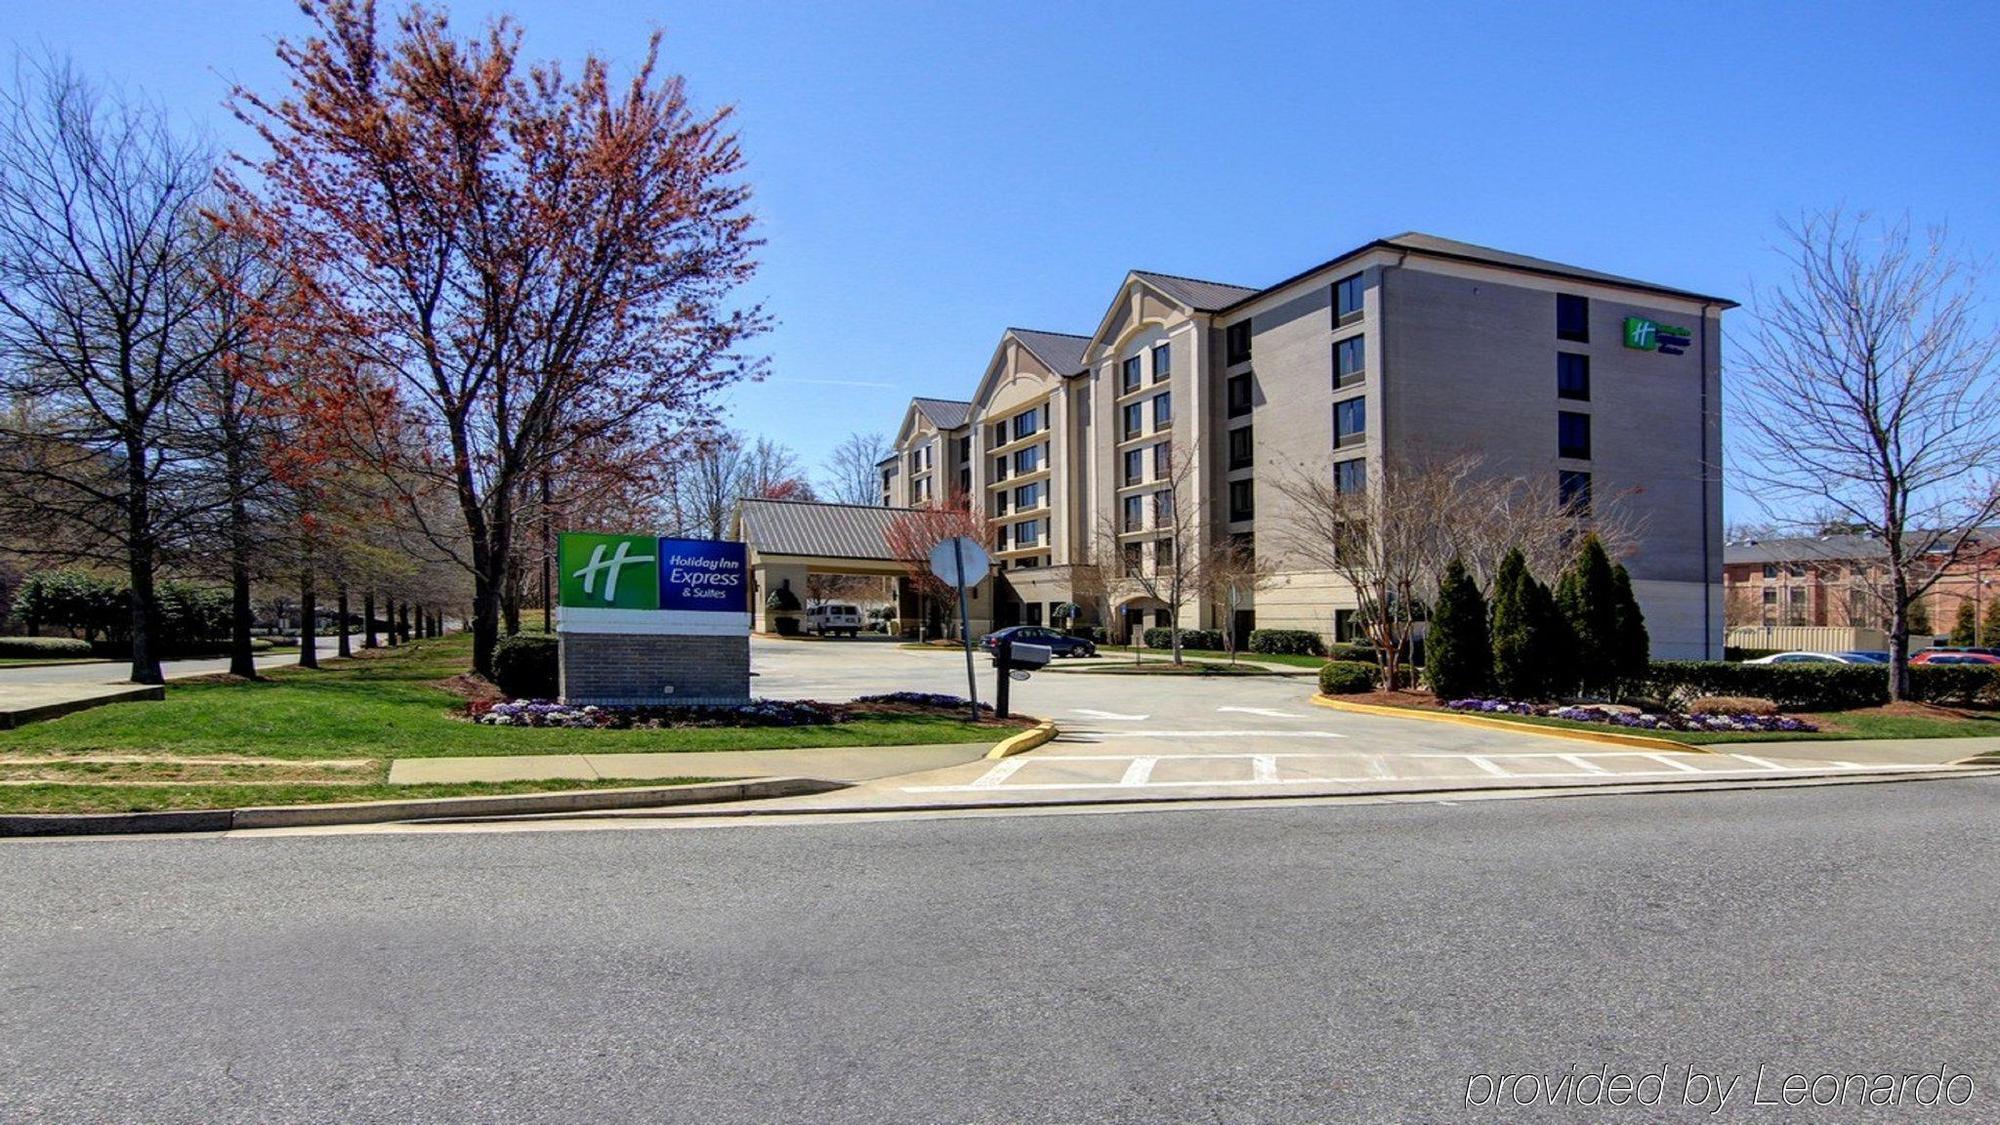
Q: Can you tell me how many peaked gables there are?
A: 3